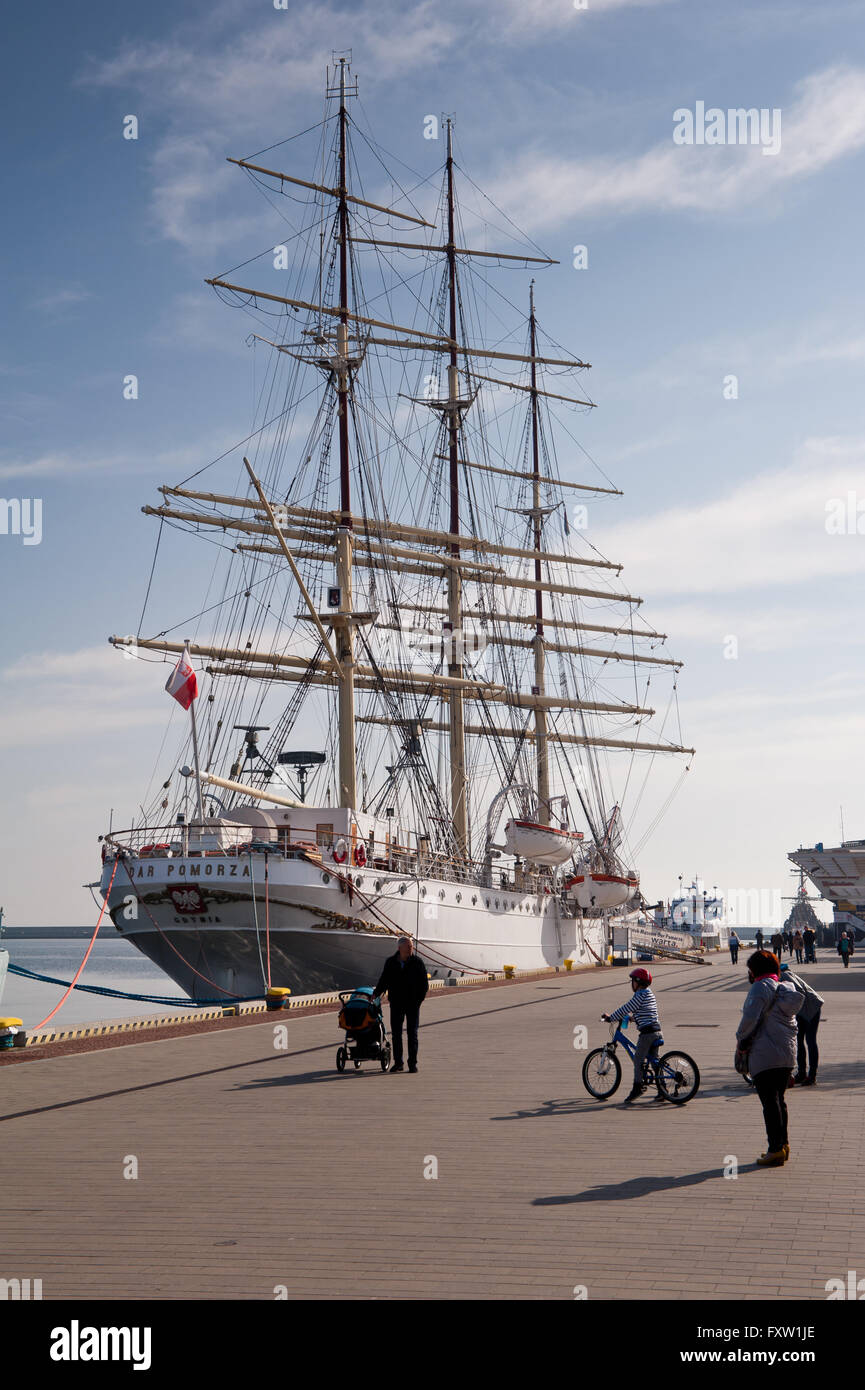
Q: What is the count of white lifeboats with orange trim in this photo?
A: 2